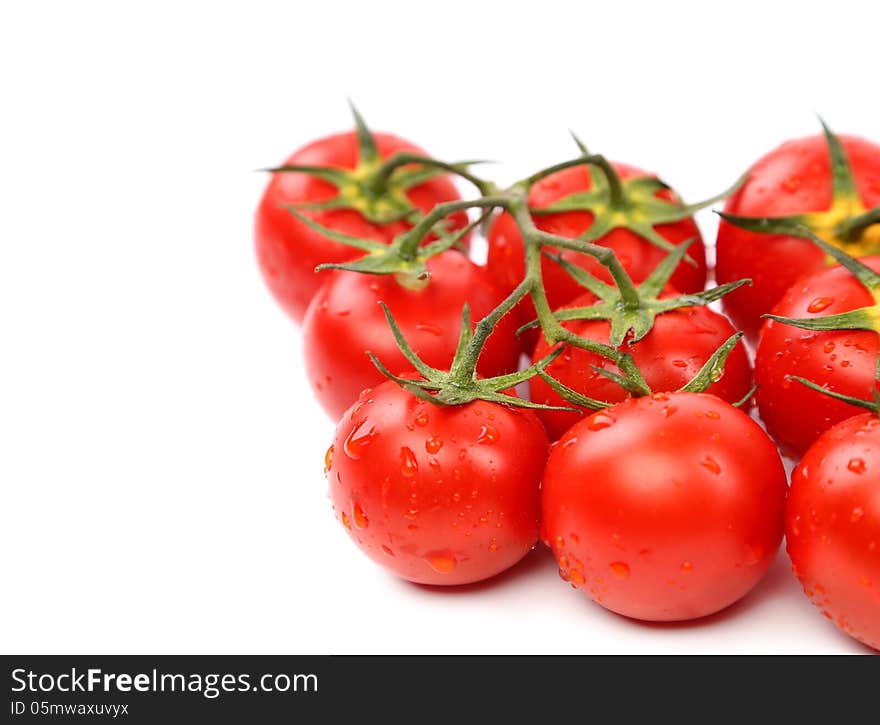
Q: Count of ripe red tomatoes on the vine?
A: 9